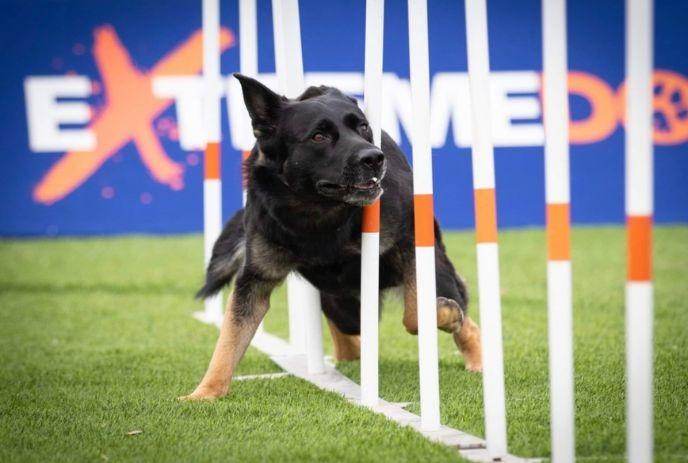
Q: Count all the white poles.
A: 9